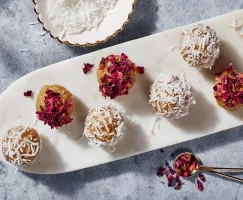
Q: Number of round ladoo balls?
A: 7